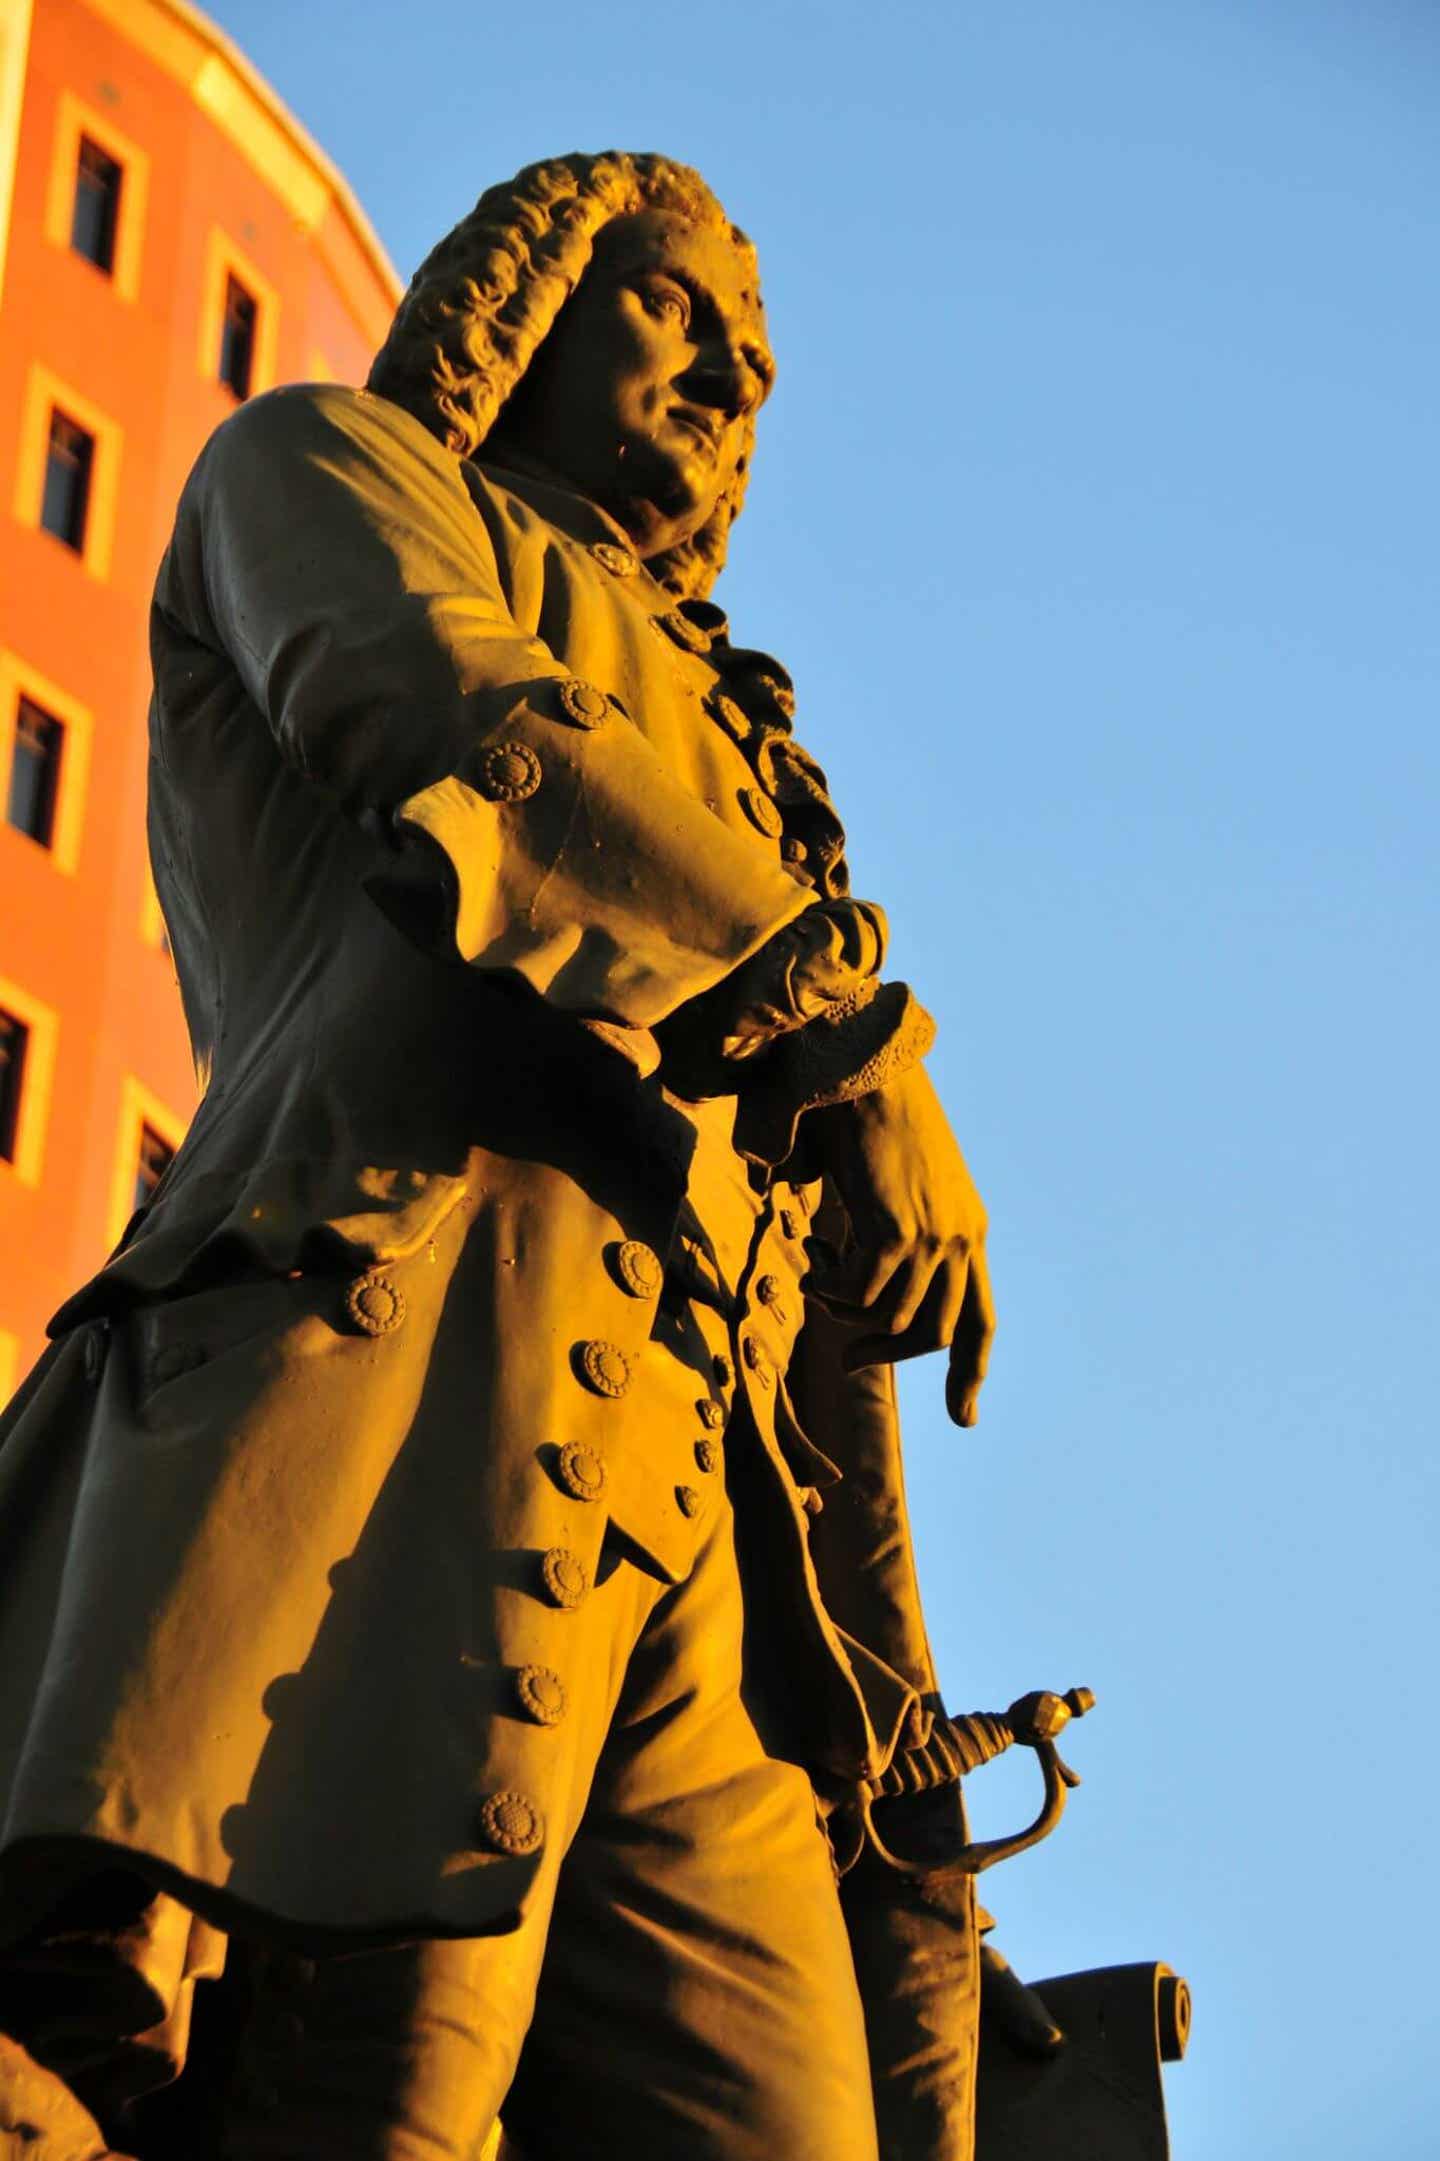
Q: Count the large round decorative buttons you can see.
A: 13